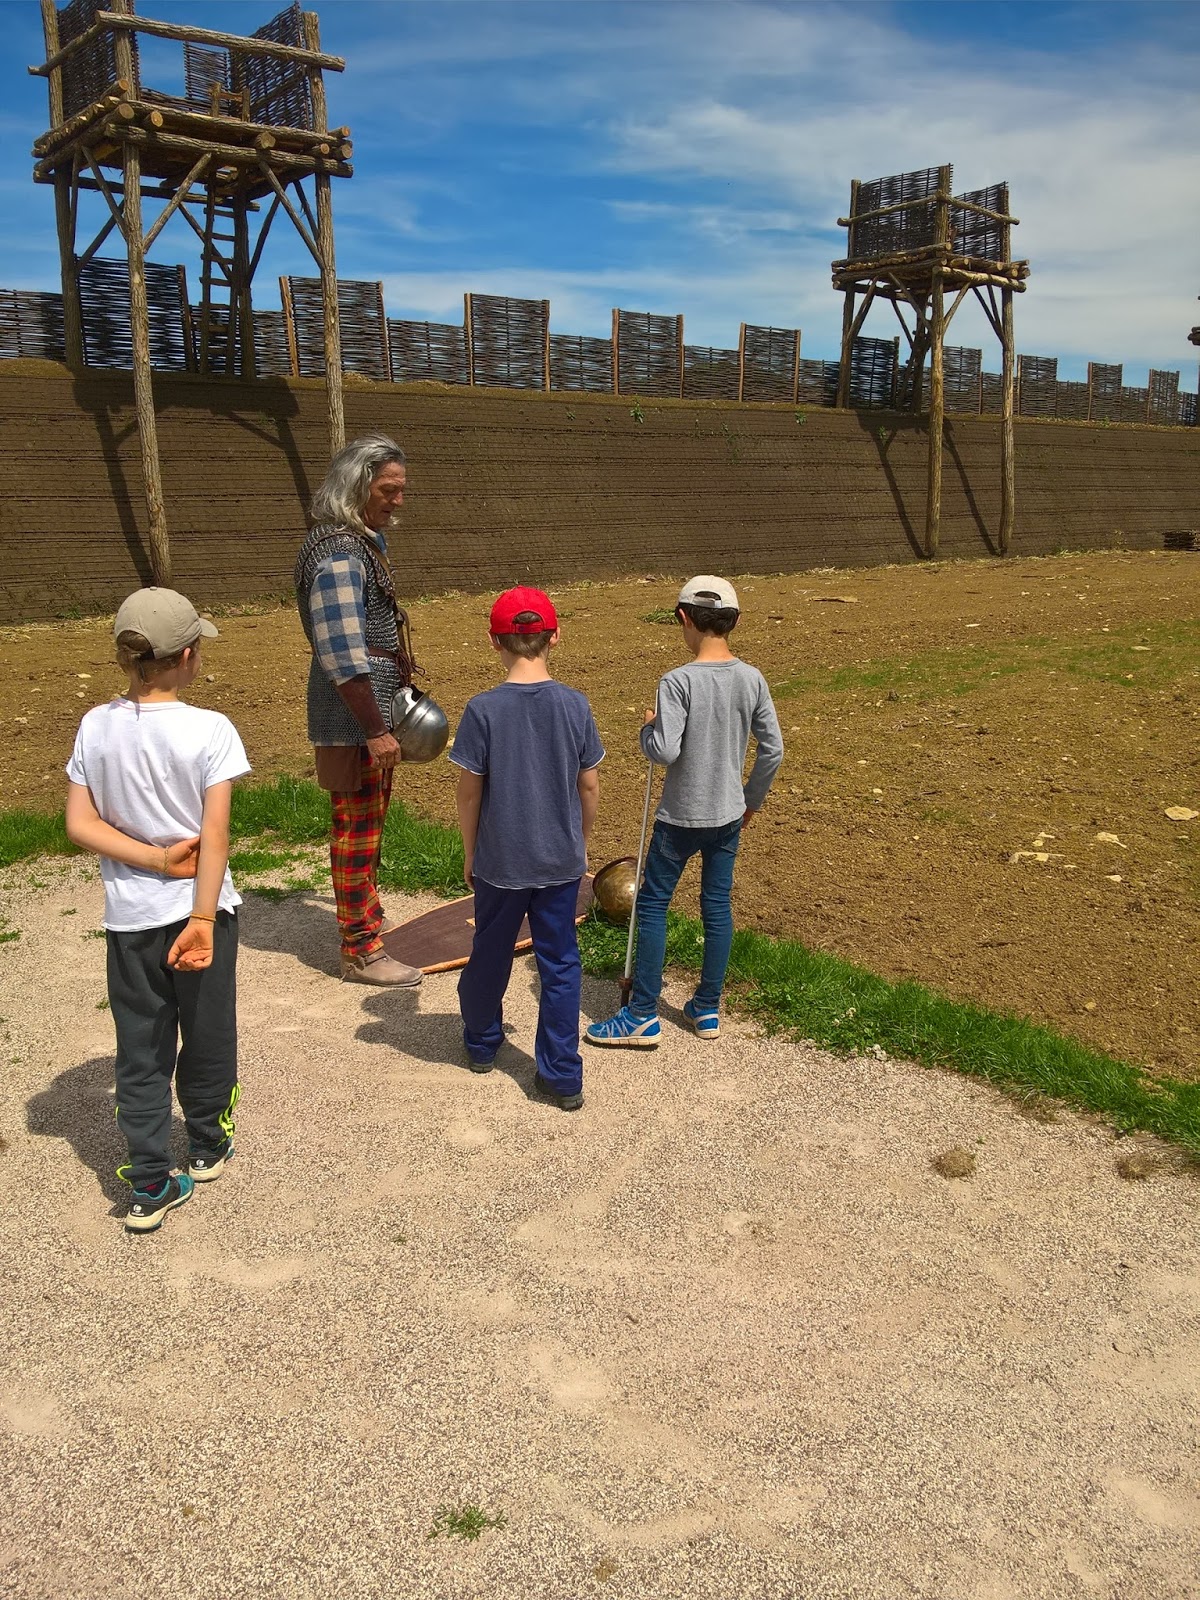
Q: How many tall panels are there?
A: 10